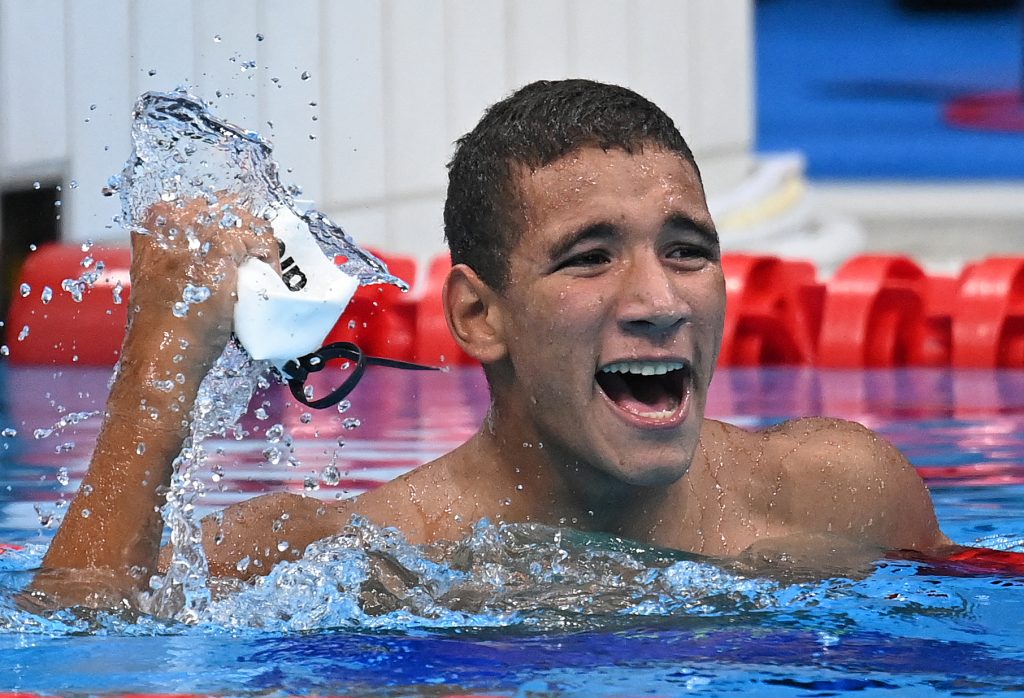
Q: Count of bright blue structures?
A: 1